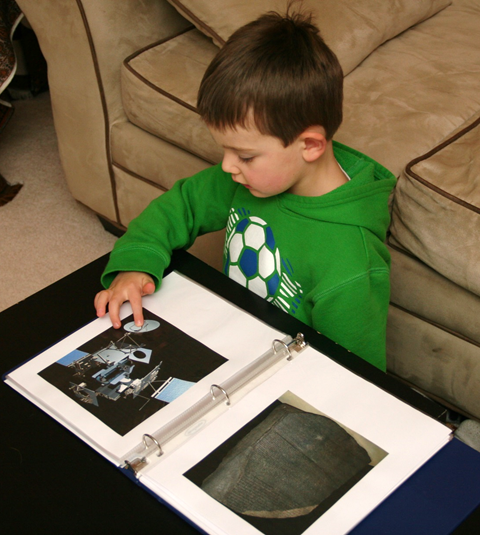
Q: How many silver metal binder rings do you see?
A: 3